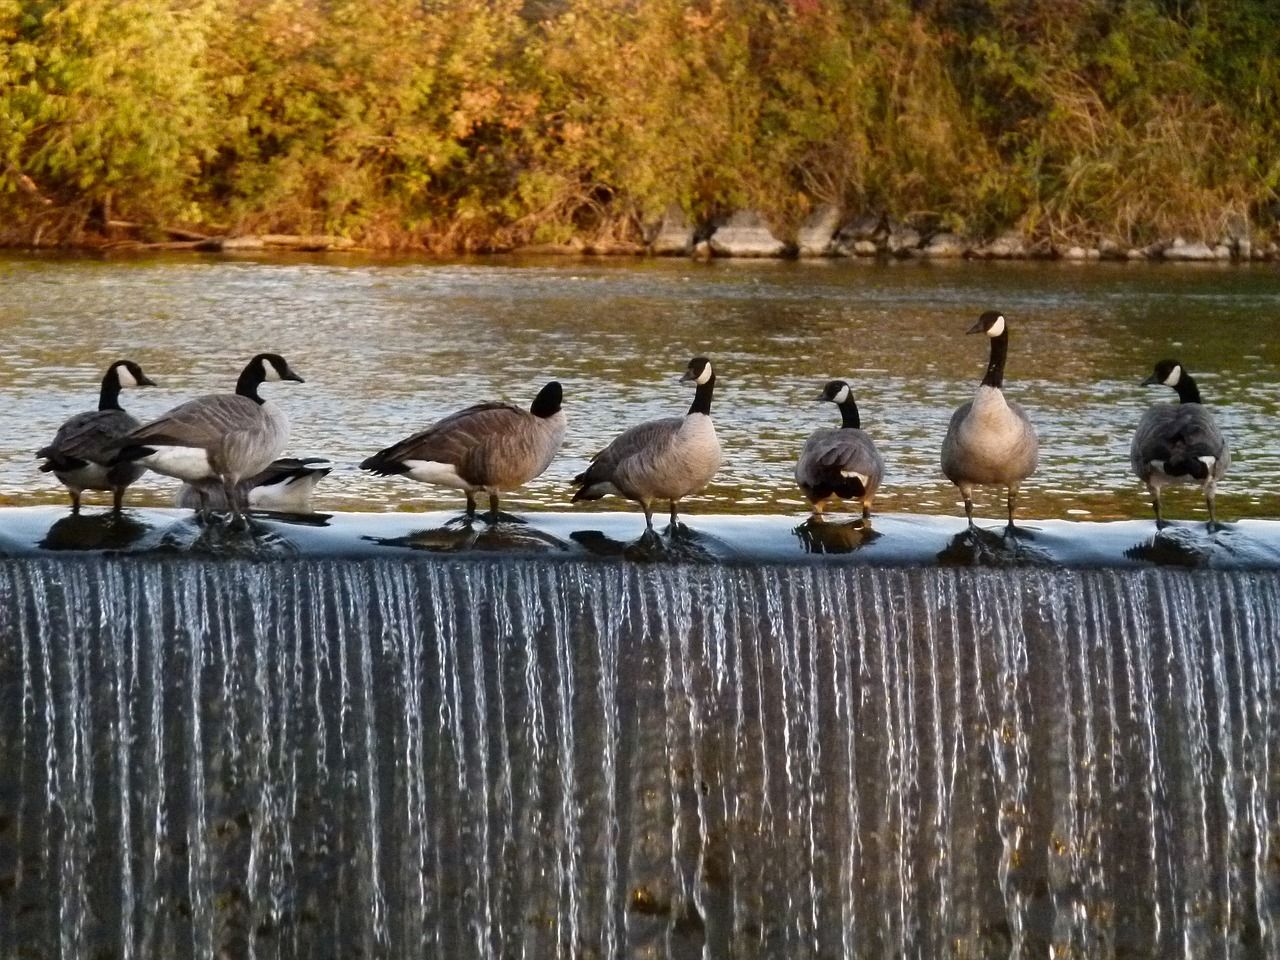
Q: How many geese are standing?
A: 7